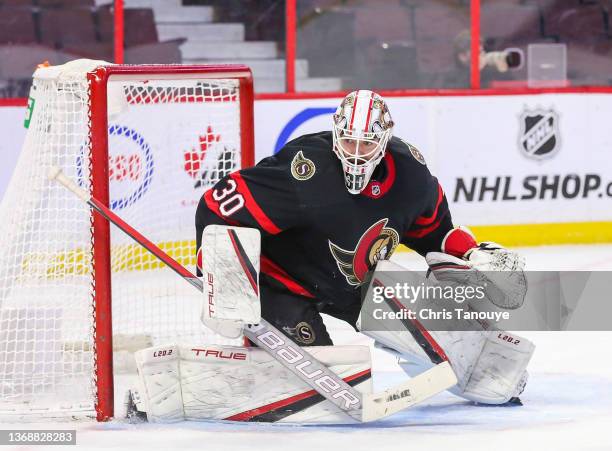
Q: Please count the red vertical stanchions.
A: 3